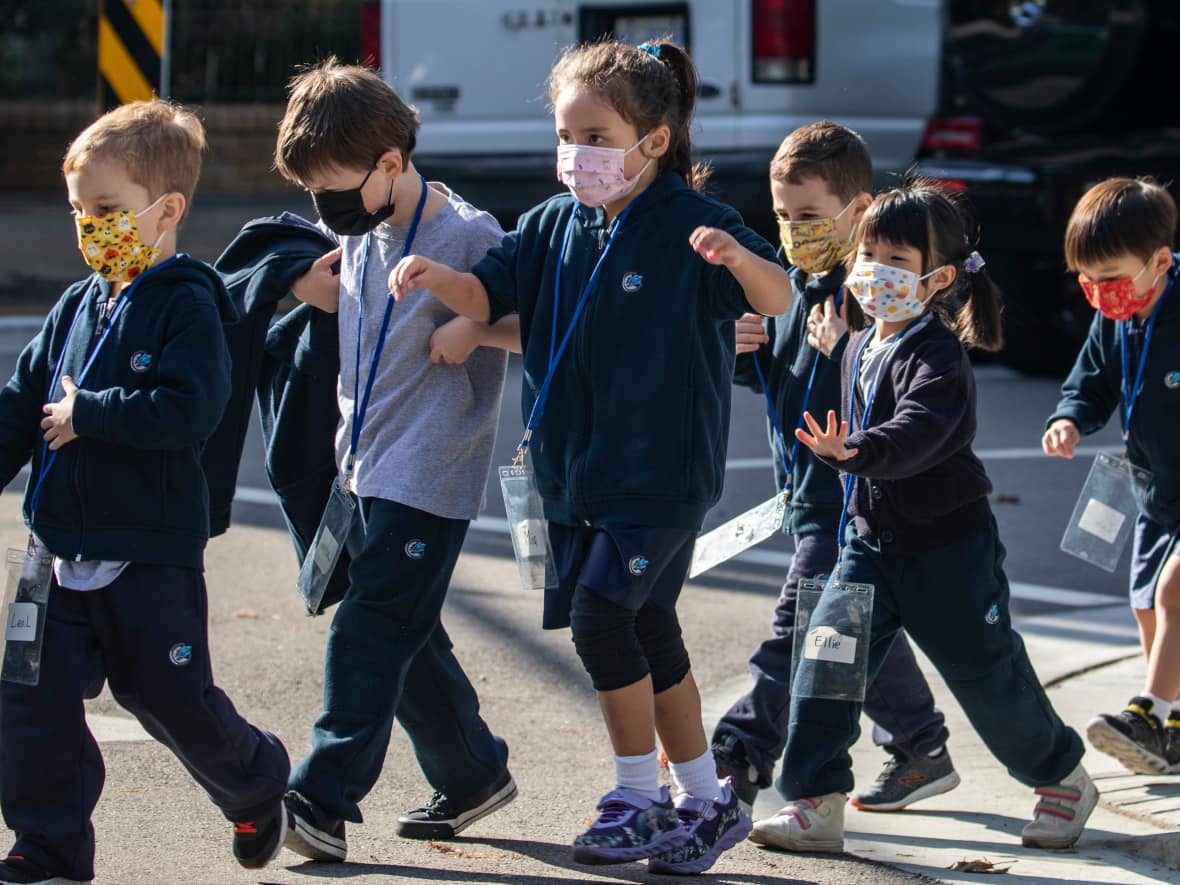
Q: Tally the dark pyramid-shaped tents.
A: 0